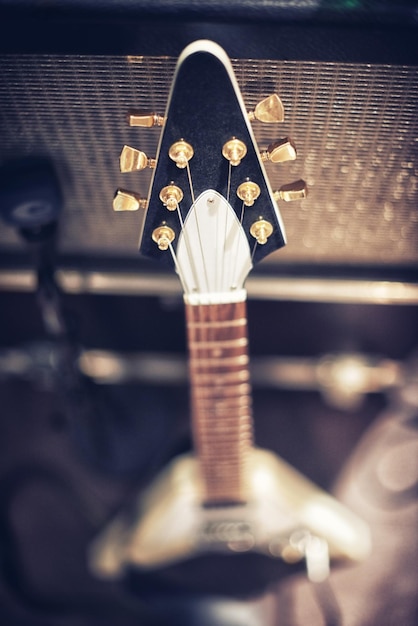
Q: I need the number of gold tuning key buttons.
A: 6